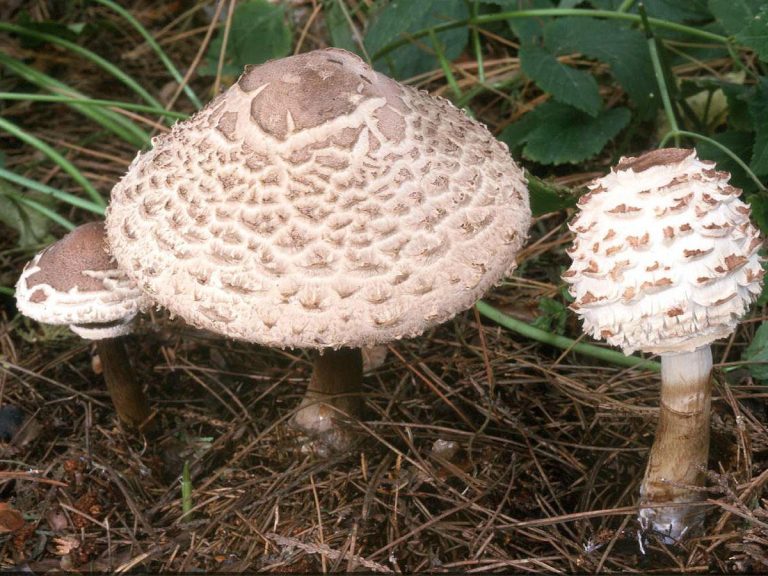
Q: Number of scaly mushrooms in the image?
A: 3